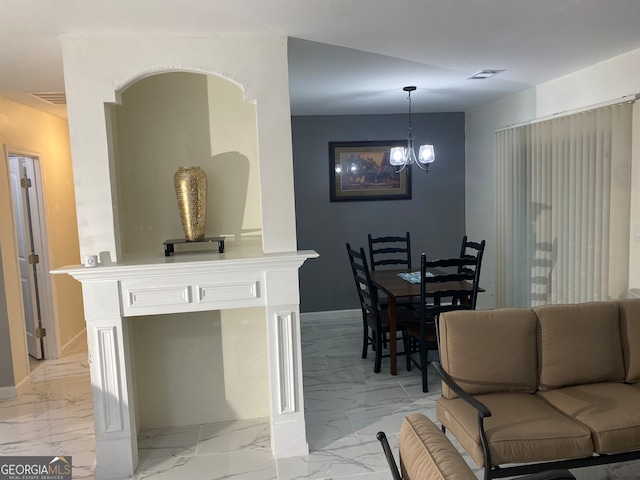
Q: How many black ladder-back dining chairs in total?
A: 4